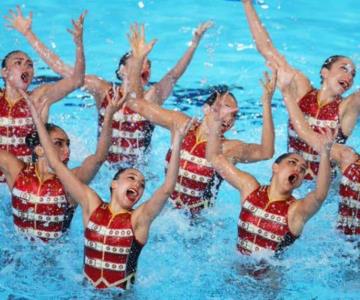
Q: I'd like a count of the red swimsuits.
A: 8